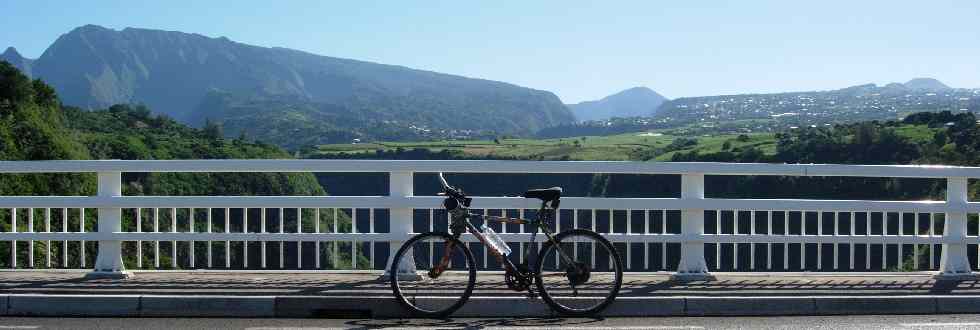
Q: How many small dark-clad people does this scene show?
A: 0